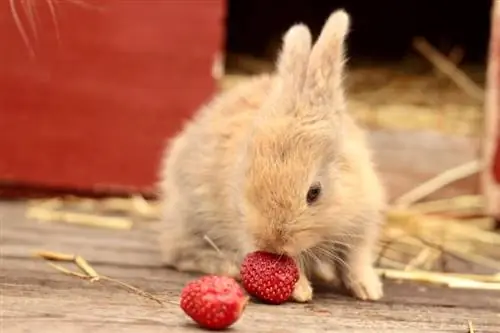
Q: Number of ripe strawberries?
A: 2